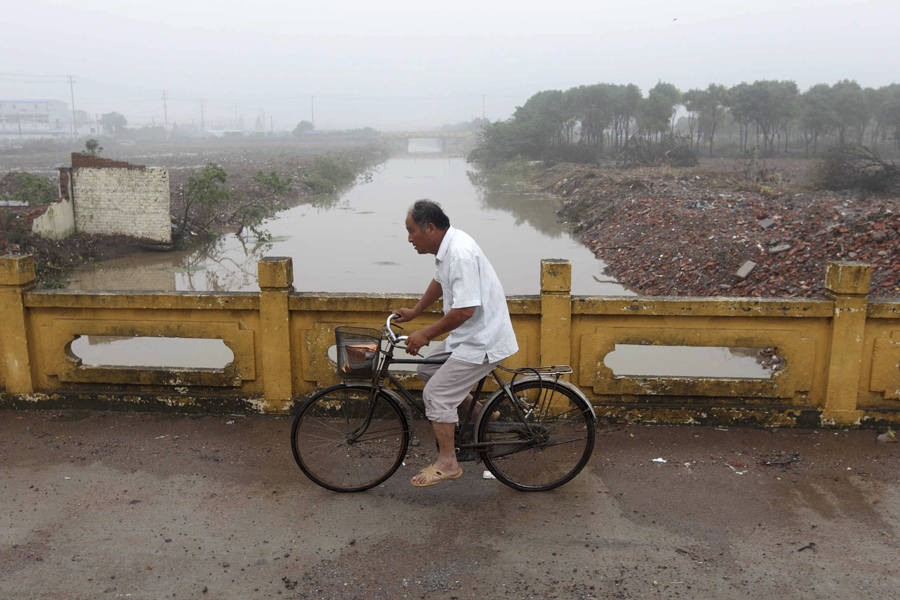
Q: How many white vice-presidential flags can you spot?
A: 0